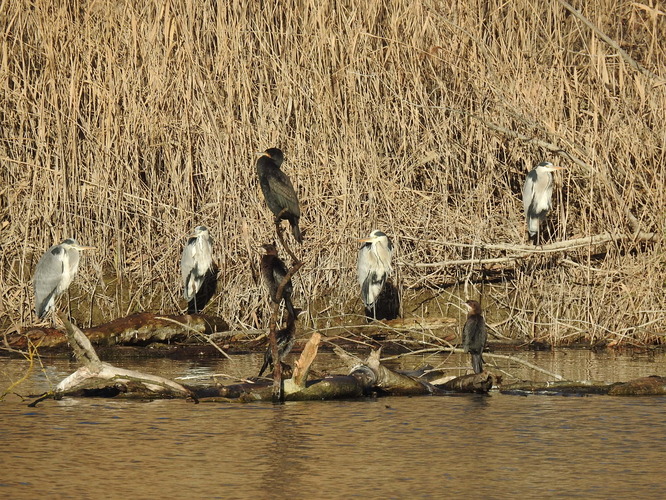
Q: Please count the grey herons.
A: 4